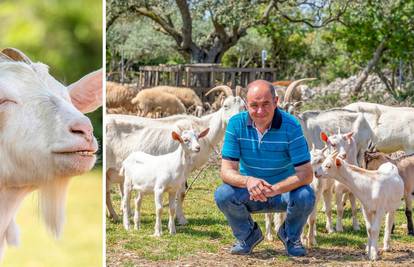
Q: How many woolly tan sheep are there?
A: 3